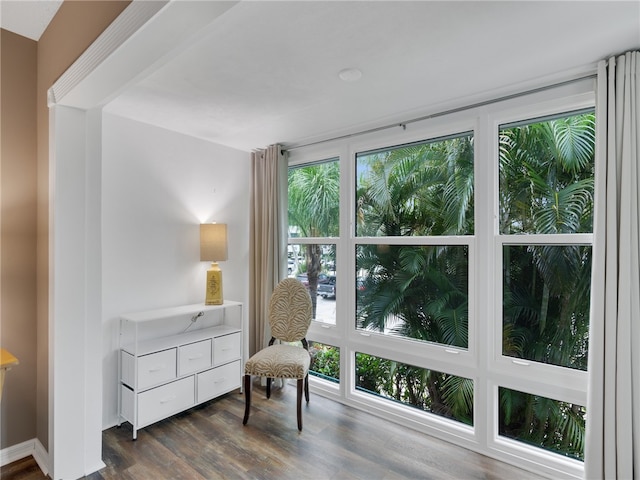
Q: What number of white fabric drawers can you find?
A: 5